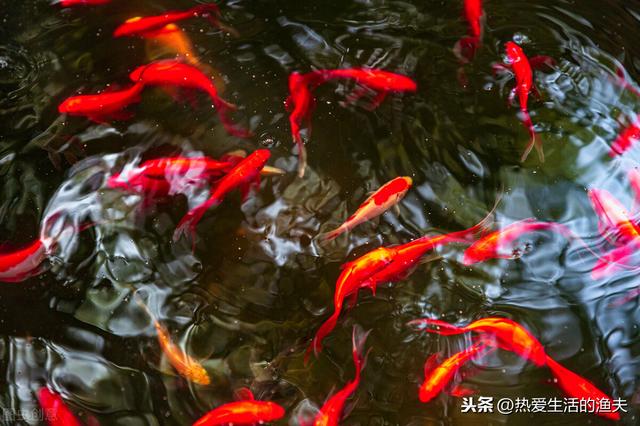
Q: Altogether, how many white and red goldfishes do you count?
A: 1